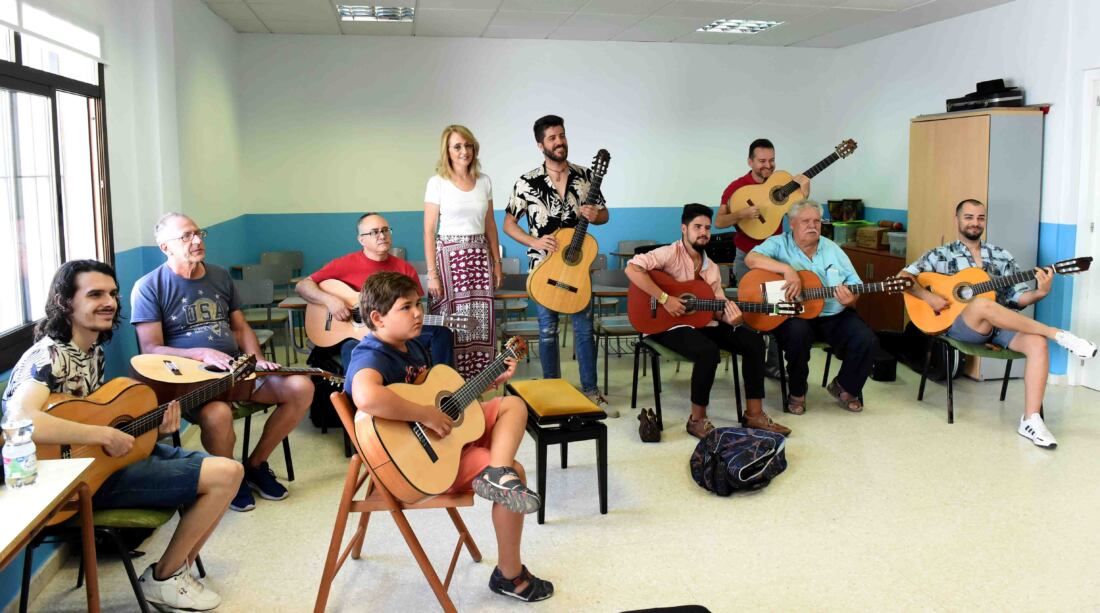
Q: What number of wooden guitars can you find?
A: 9